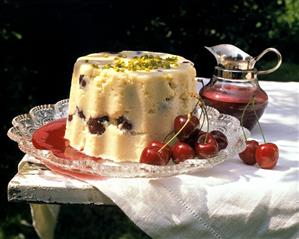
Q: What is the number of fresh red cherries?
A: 8